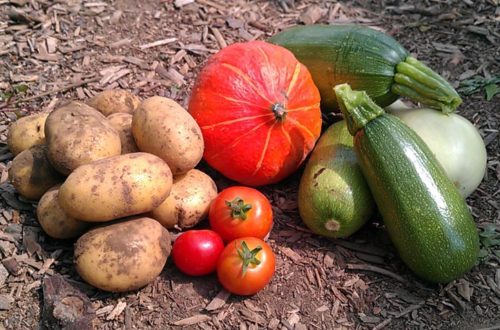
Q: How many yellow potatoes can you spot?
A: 10